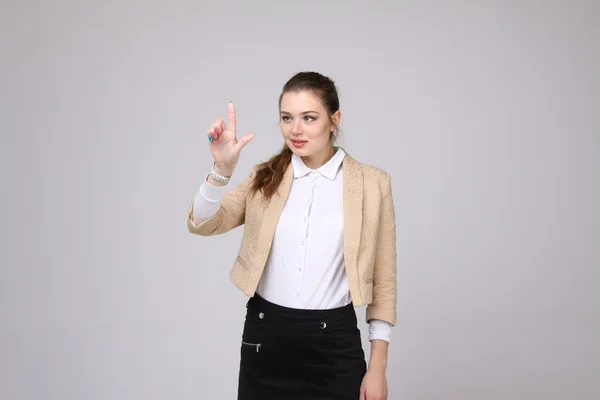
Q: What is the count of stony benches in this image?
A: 0